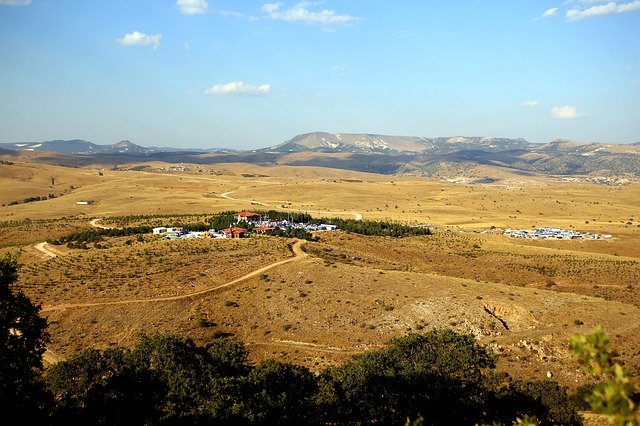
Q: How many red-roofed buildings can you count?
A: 3